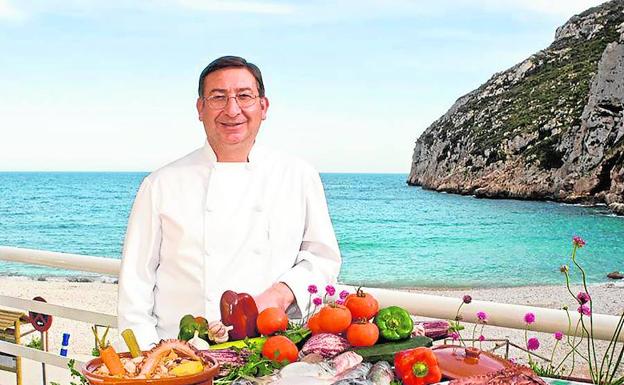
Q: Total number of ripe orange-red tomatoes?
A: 6